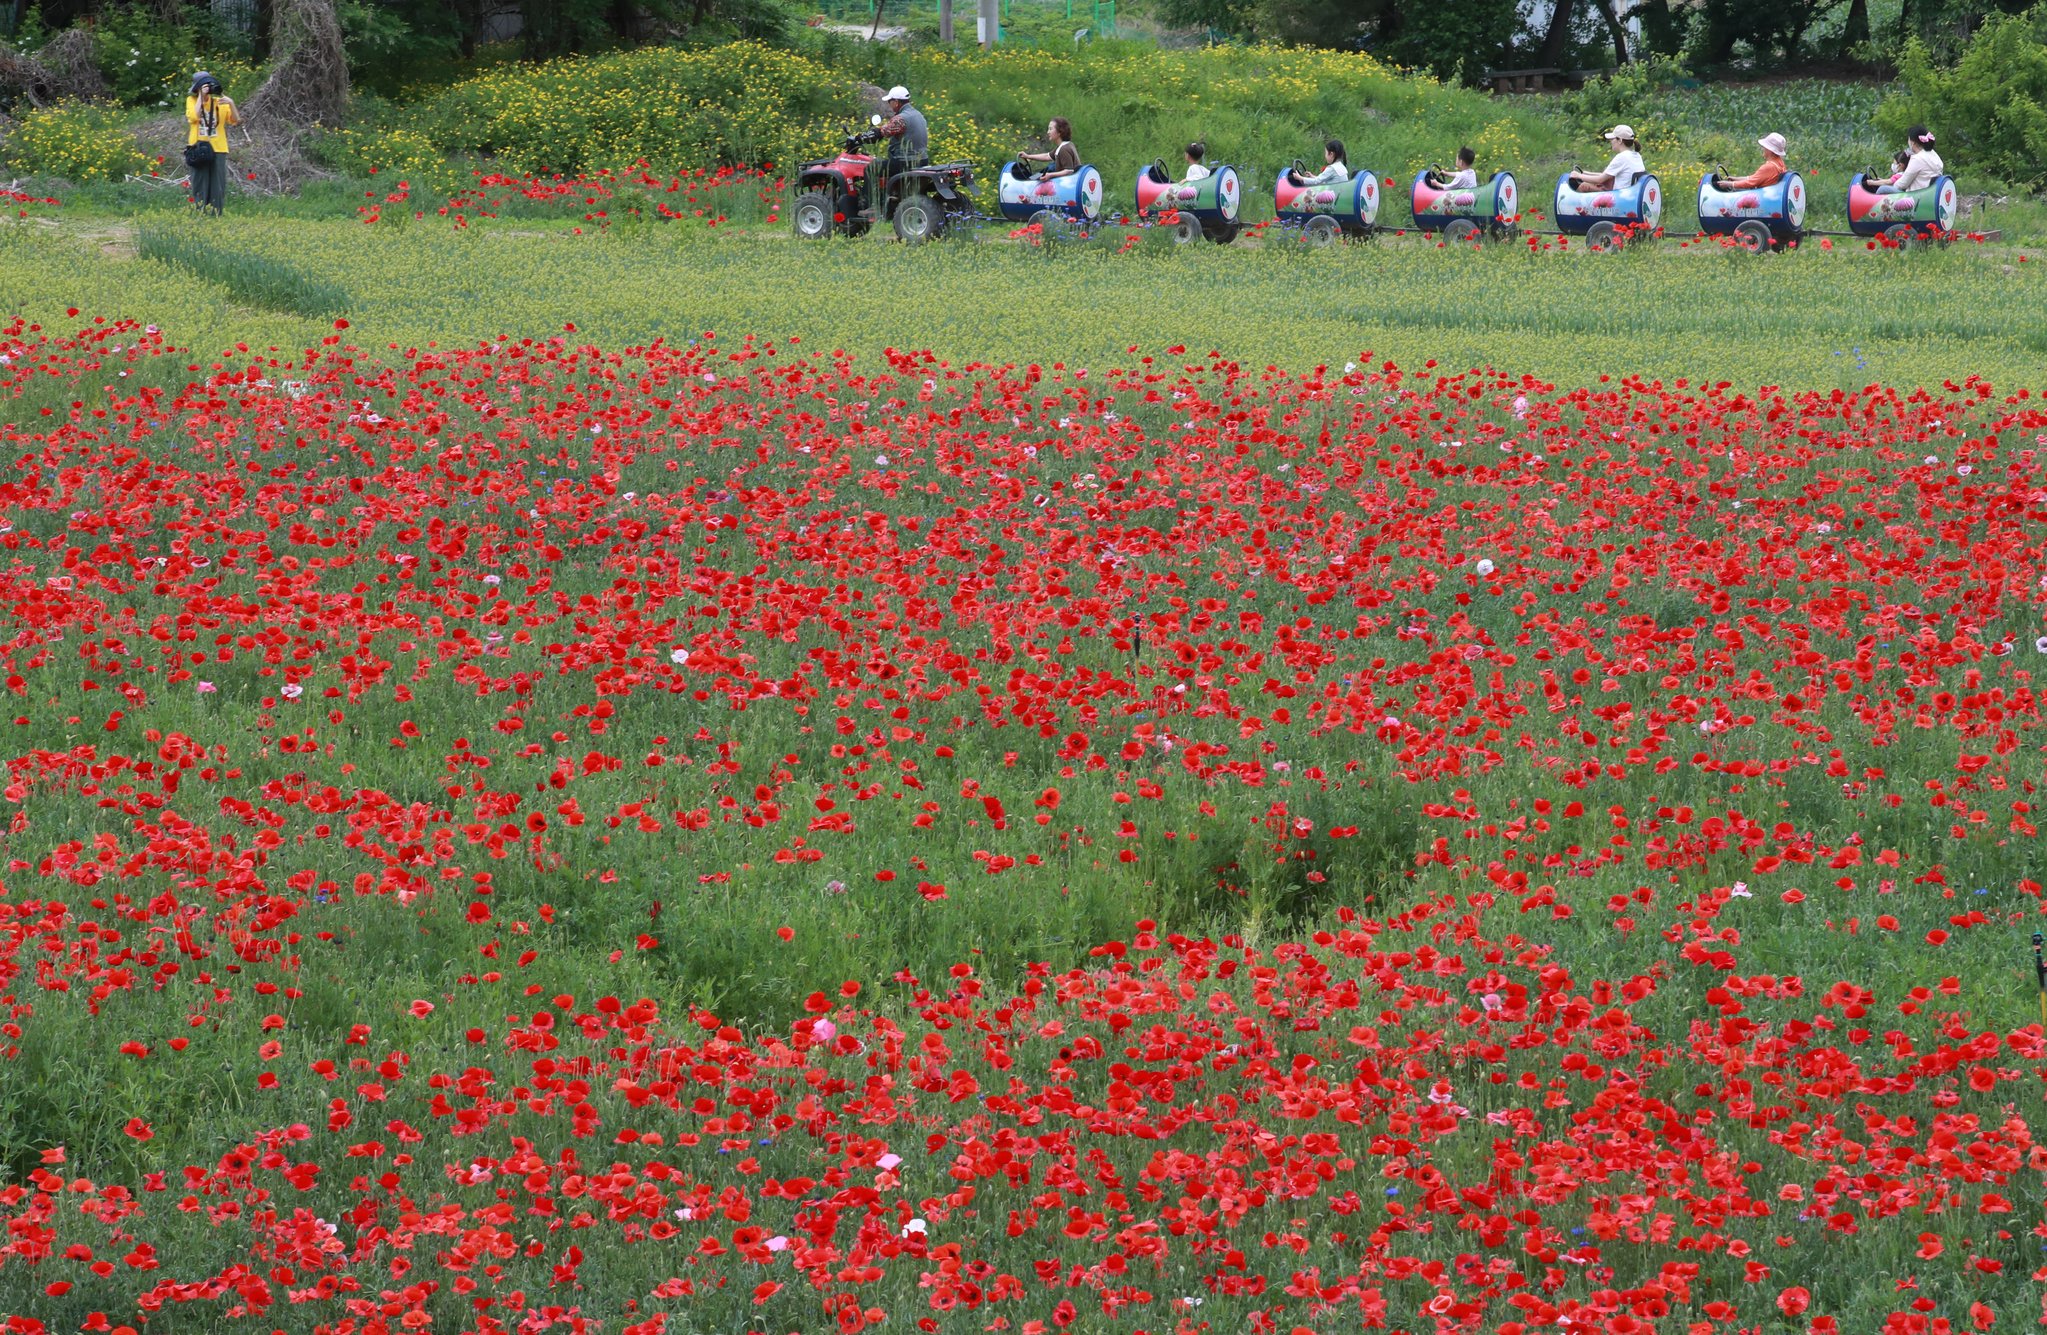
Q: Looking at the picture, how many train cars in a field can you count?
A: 7